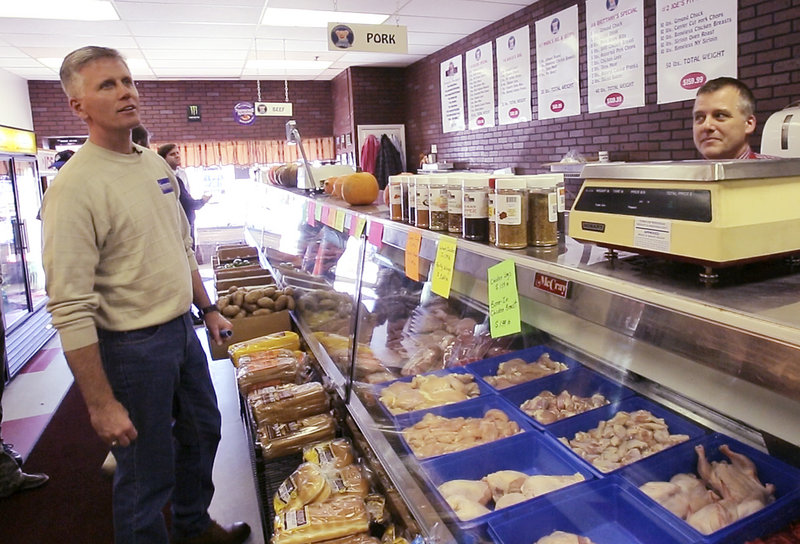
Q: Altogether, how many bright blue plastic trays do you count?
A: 8